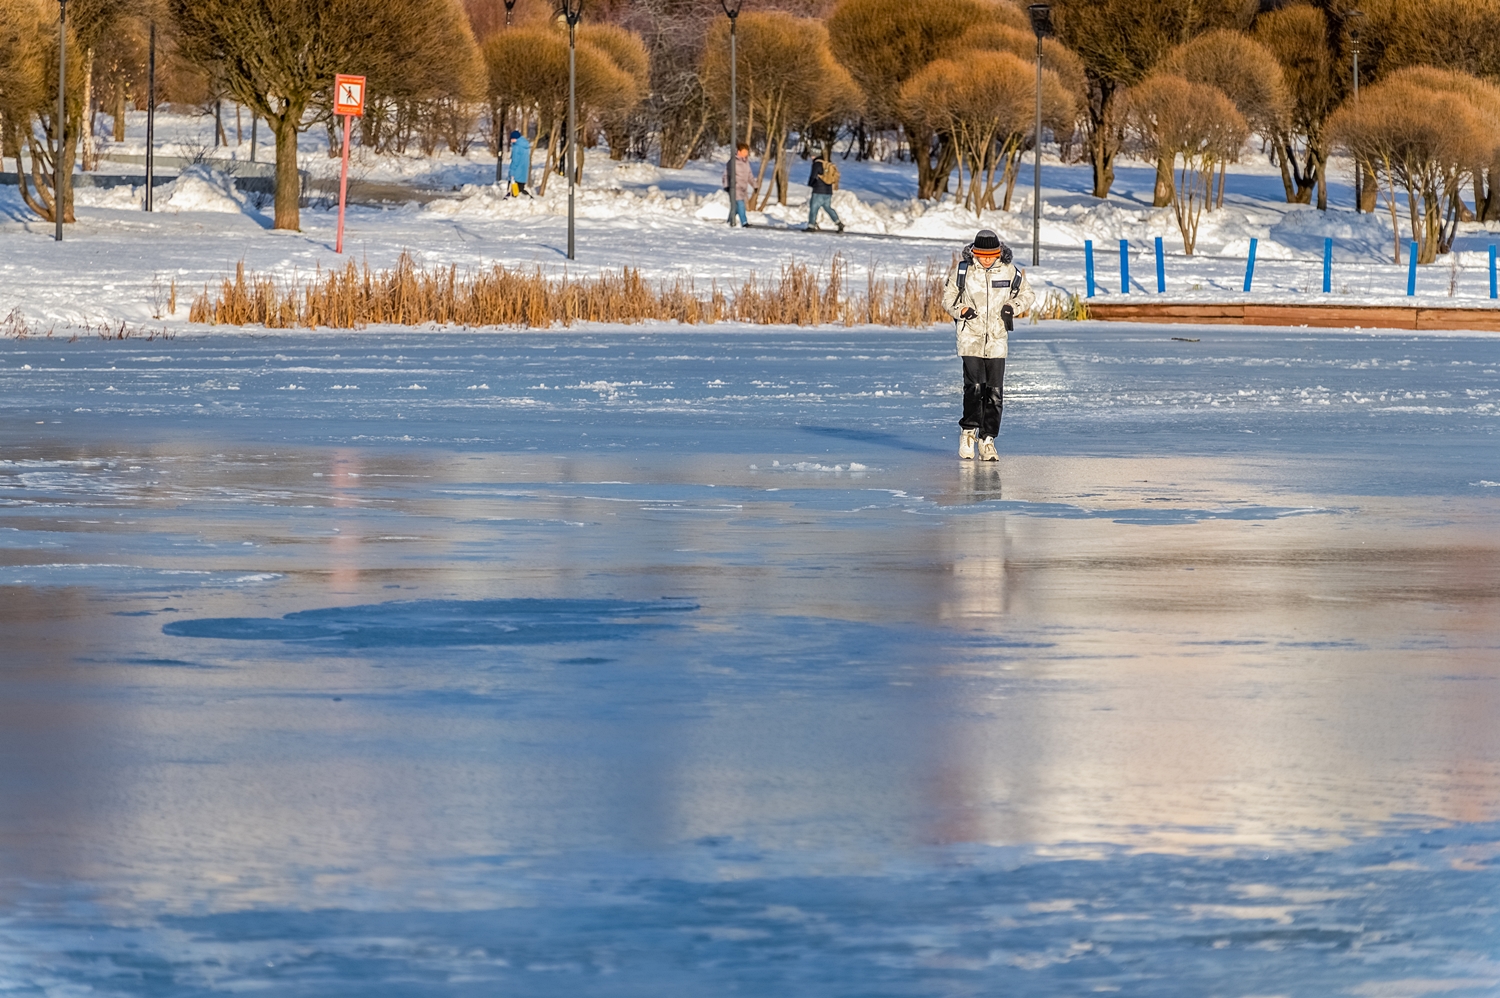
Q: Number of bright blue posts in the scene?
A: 7